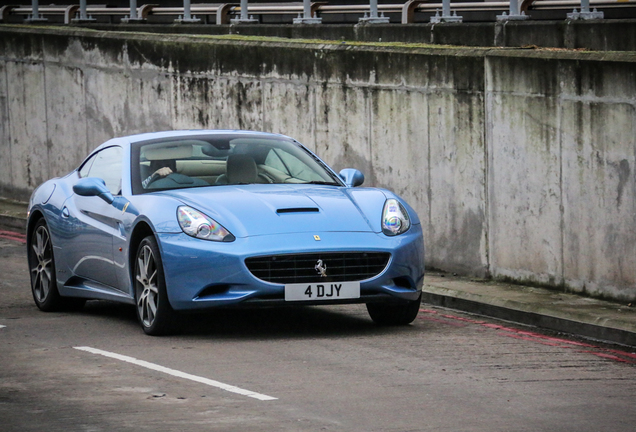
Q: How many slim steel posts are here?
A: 10